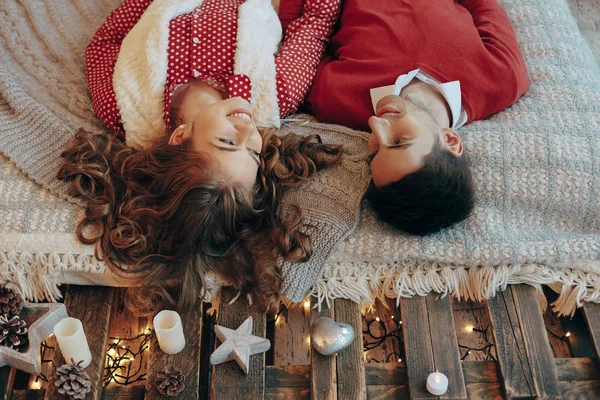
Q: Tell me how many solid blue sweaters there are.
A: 0